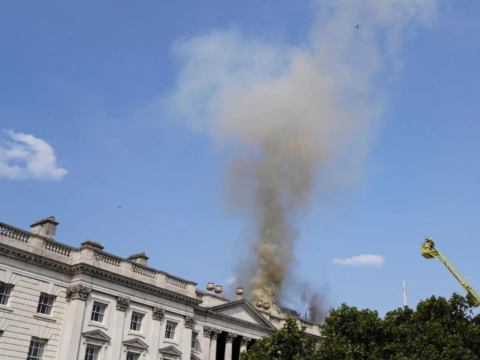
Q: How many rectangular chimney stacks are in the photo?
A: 3